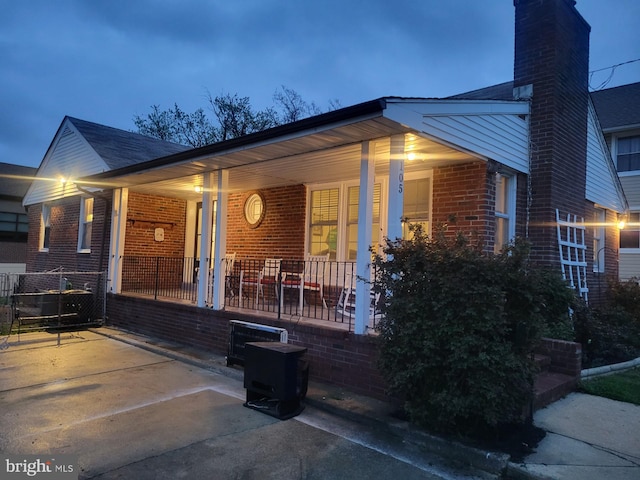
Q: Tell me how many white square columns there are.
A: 6